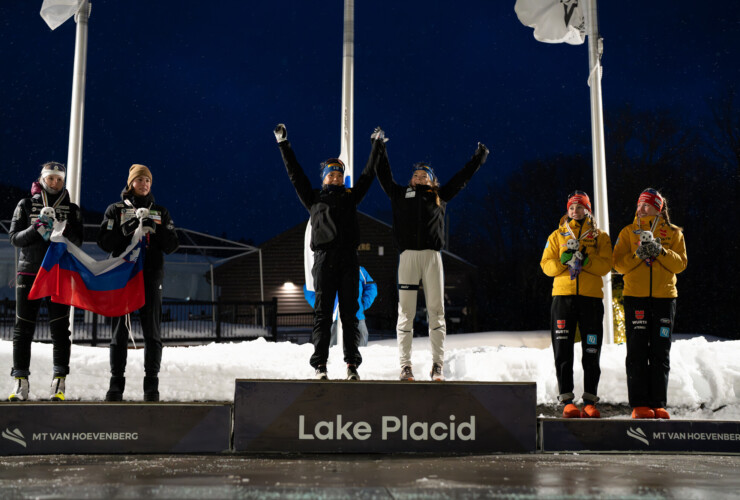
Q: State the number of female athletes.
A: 6